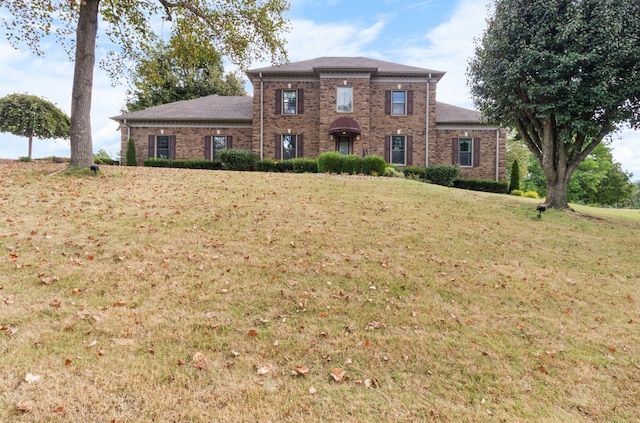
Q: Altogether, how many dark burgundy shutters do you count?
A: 14